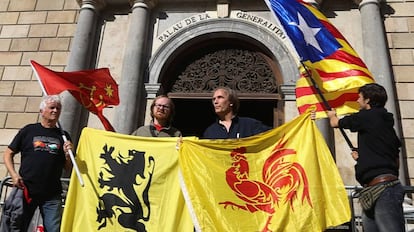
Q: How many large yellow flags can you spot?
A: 2